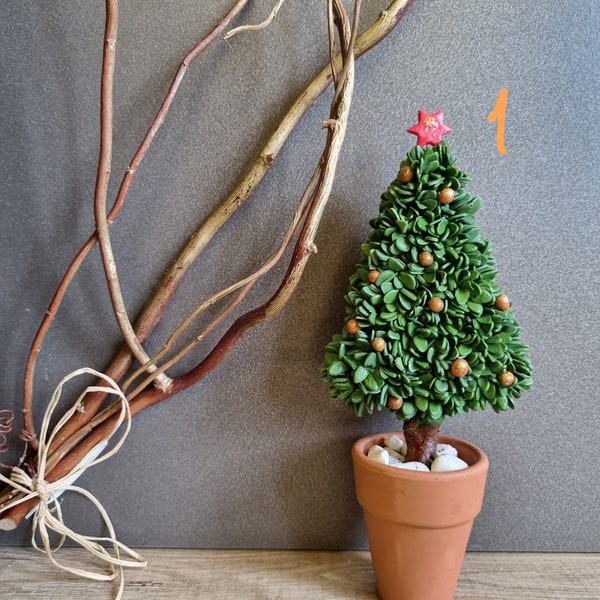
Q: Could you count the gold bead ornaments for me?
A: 11